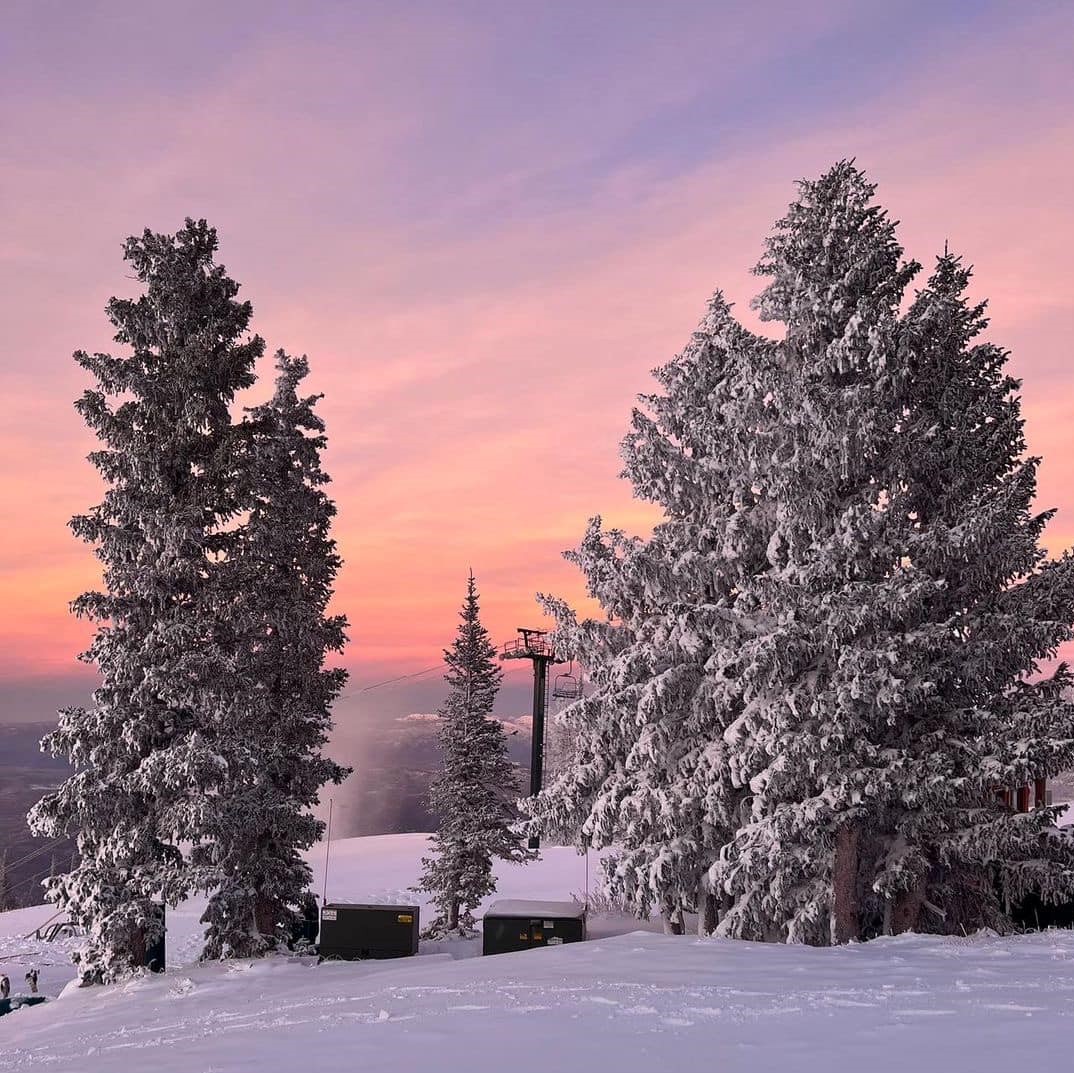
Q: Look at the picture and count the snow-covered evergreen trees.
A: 6